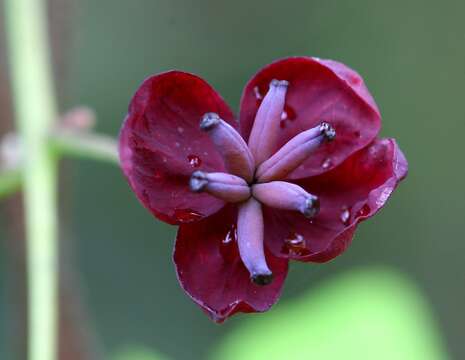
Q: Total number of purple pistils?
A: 6